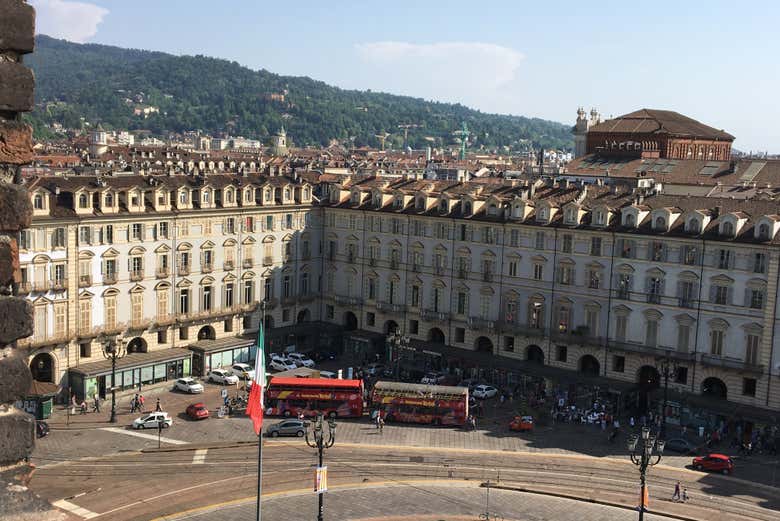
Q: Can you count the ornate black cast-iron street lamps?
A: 5